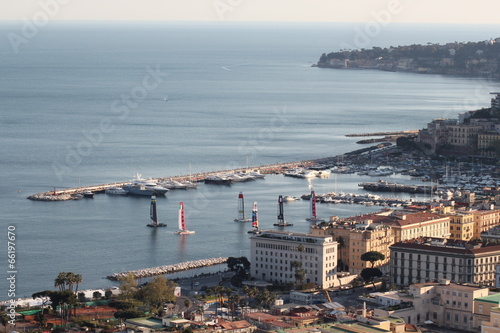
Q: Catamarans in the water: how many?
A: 6